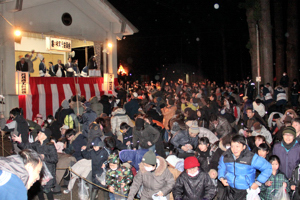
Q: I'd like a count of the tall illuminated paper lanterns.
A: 2